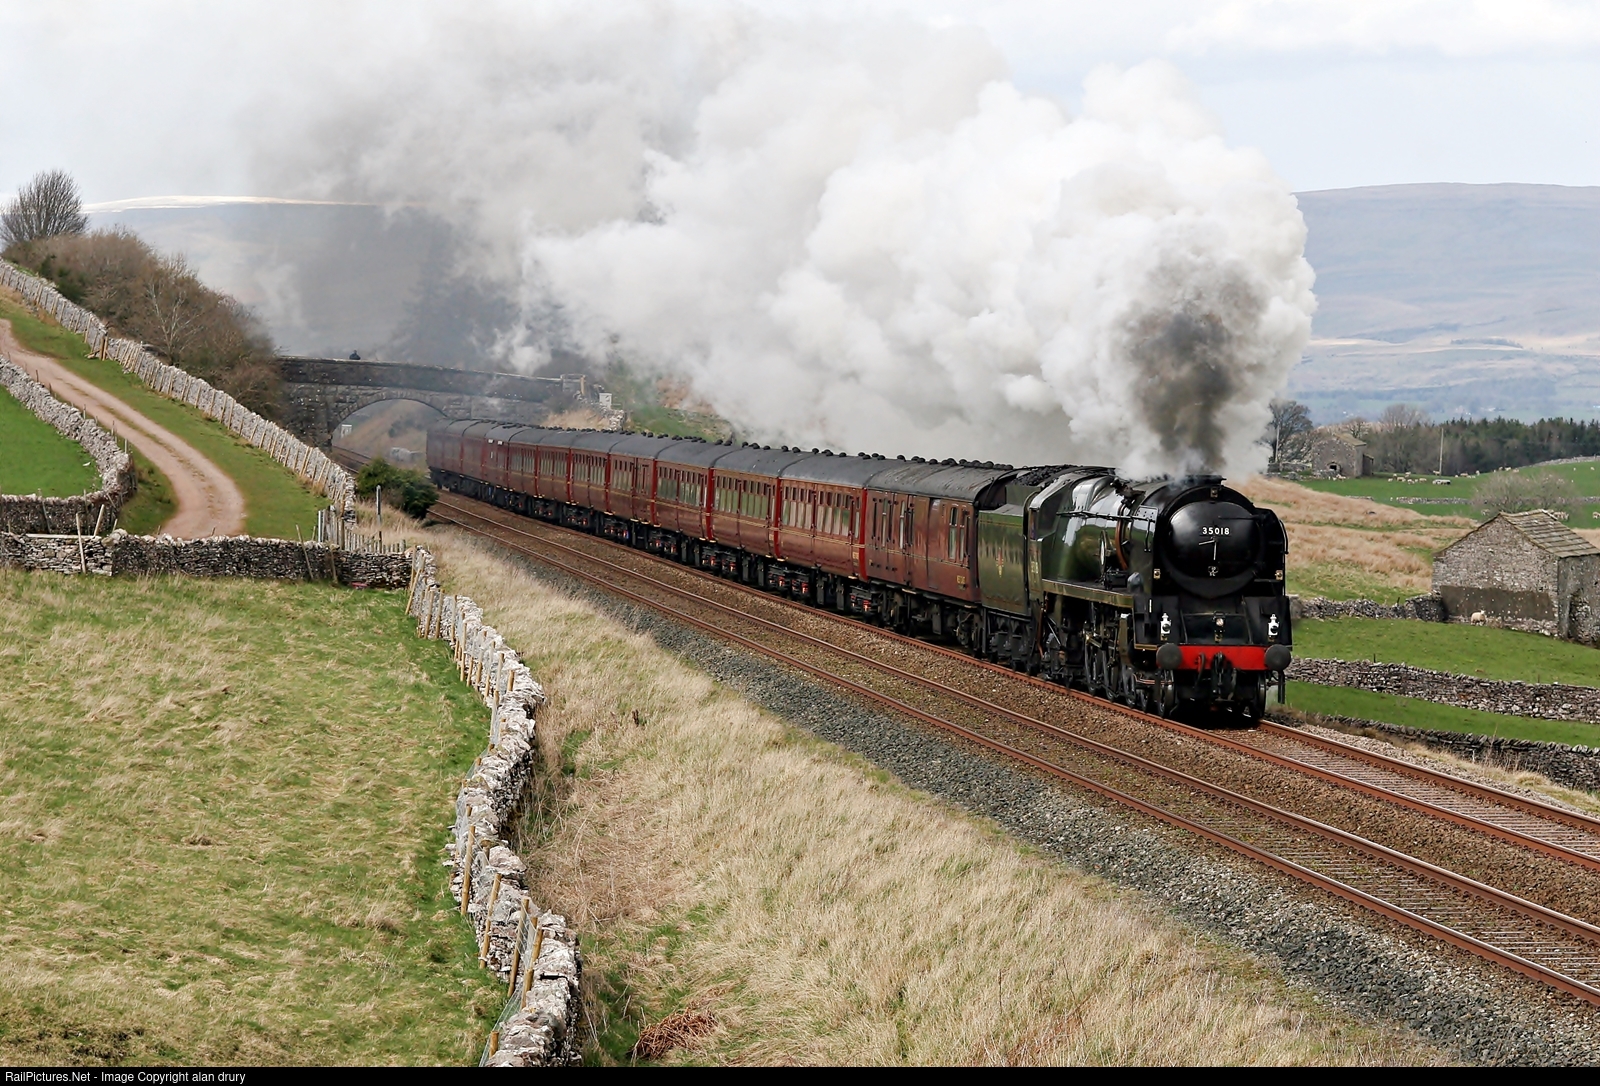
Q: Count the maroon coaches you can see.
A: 12